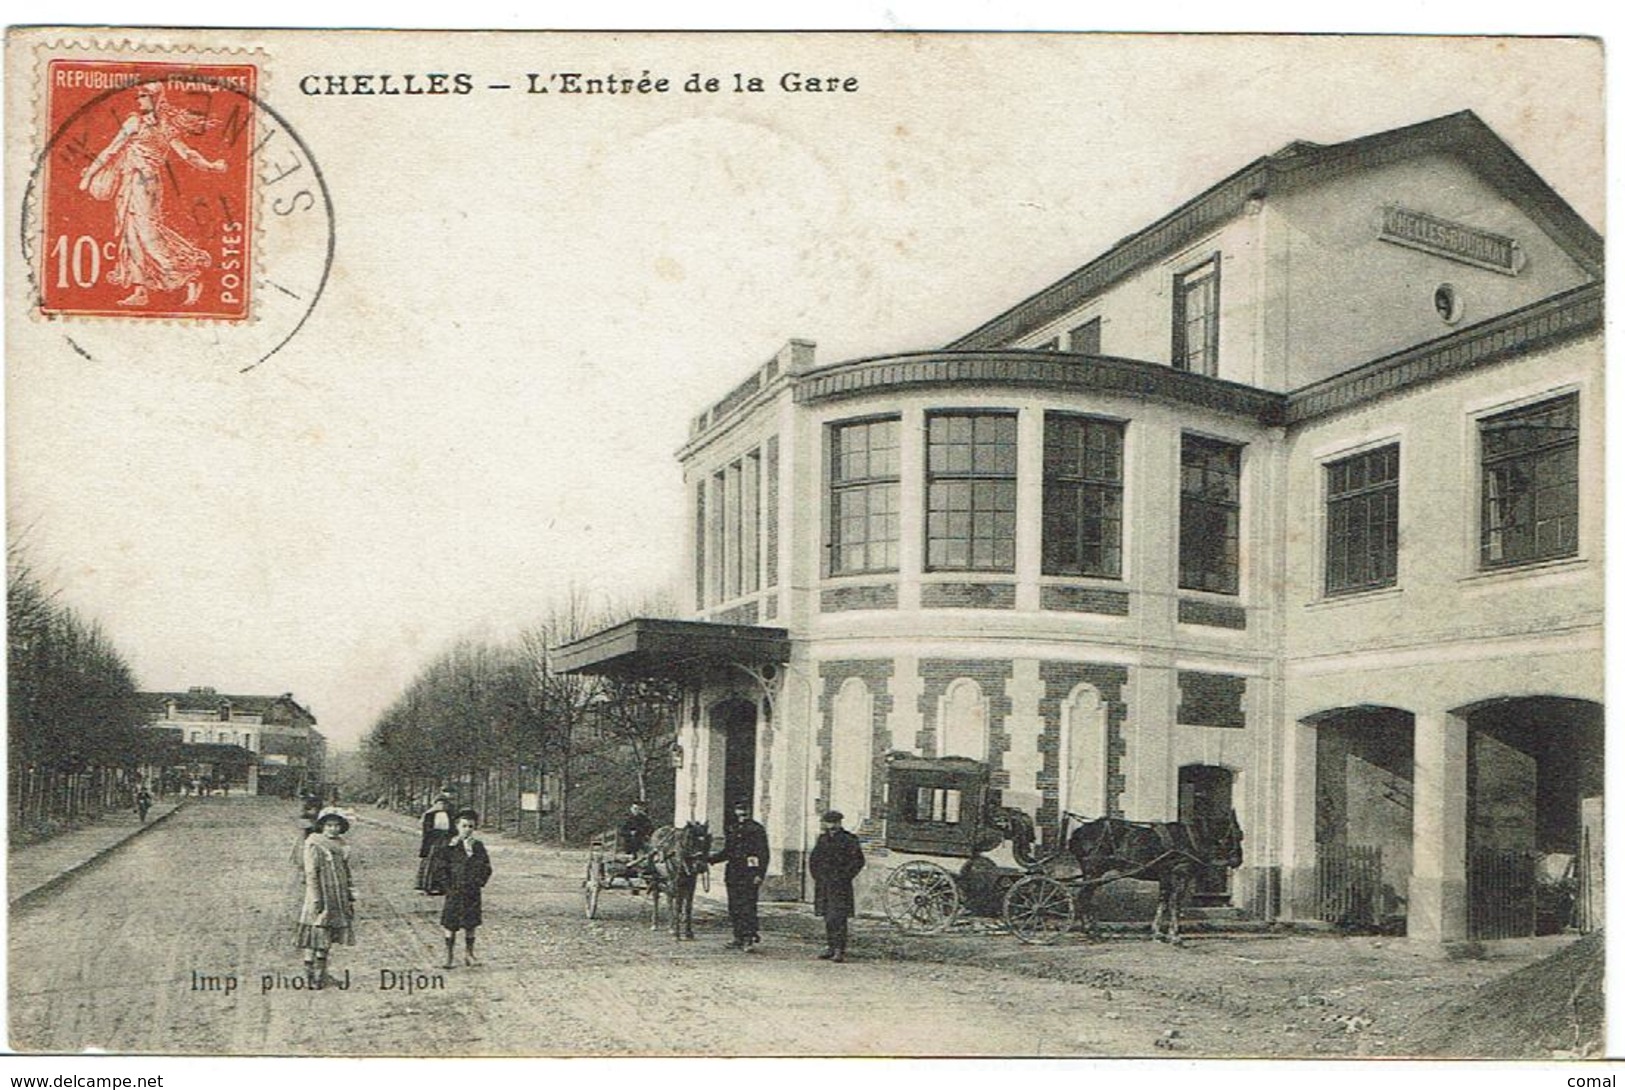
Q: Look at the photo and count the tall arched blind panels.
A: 3